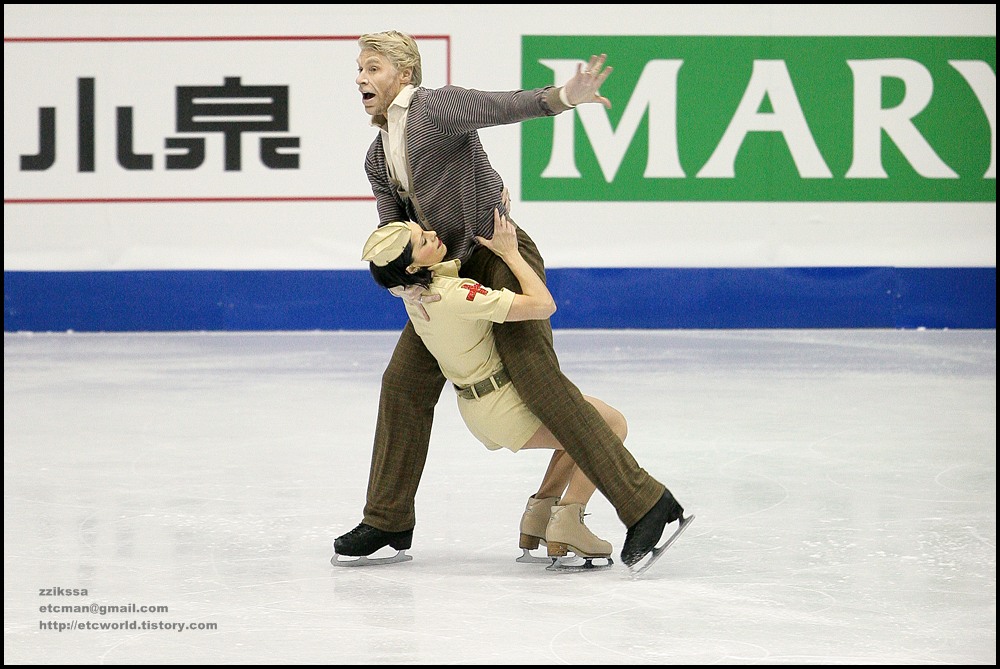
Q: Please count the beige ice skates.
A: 2